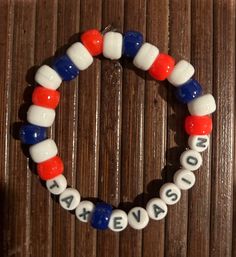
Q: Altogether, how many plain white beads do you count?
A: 8